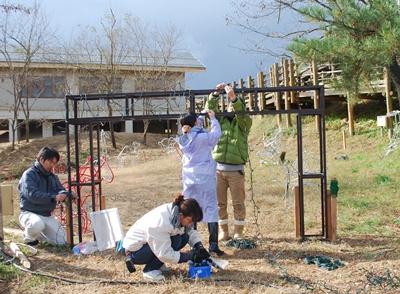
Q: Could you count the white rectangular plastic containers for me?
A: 1